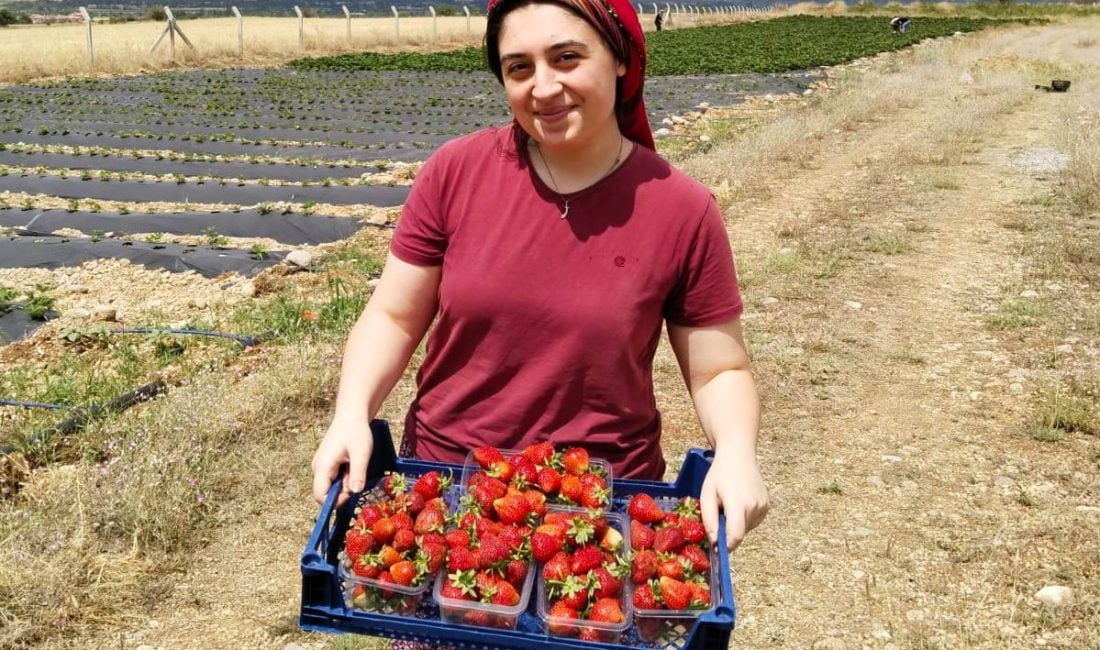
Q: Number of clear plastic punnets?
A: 5